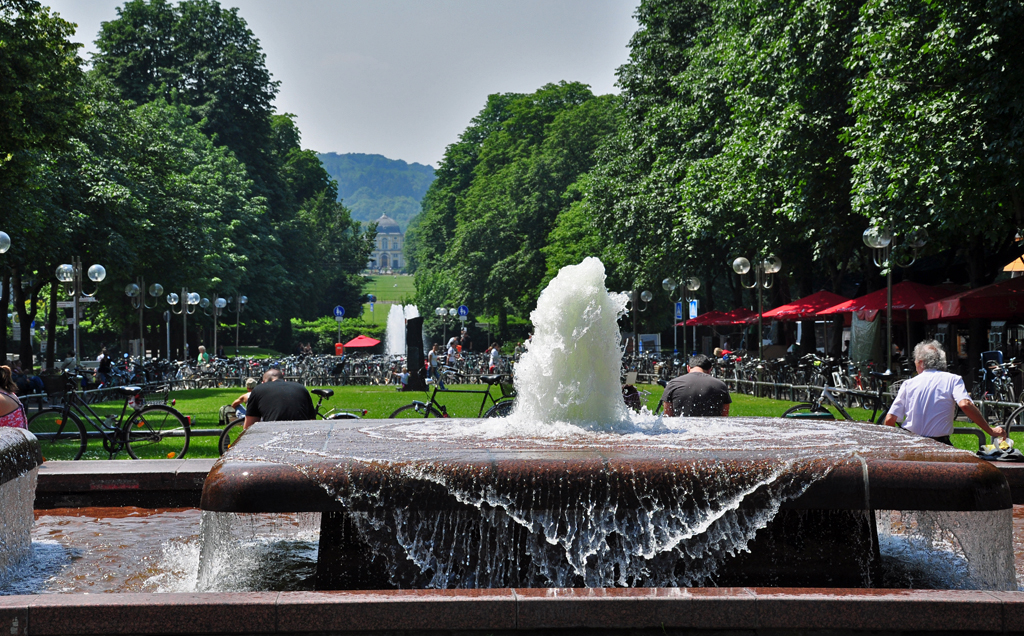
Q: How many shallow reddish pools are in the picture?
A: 1